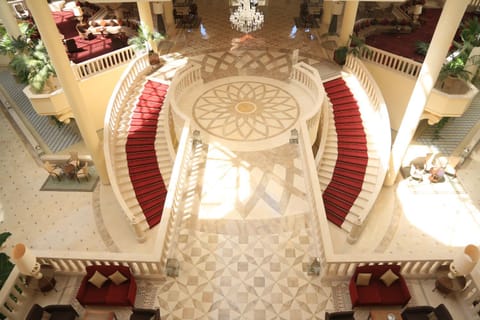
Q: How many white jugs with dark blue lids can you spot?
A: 0